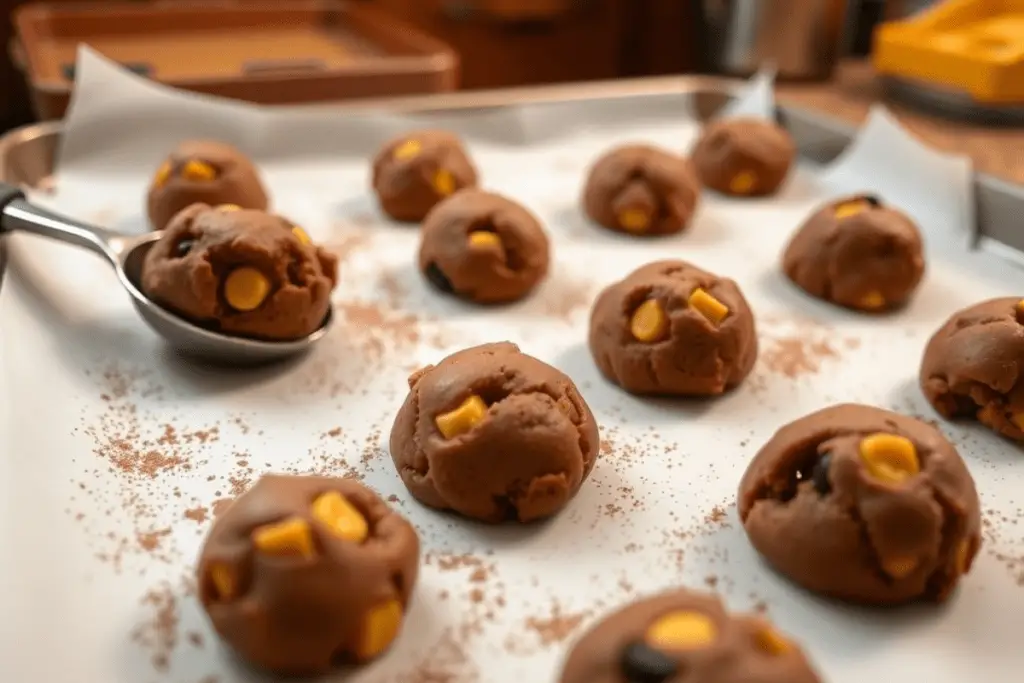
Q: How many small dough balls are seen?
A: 13